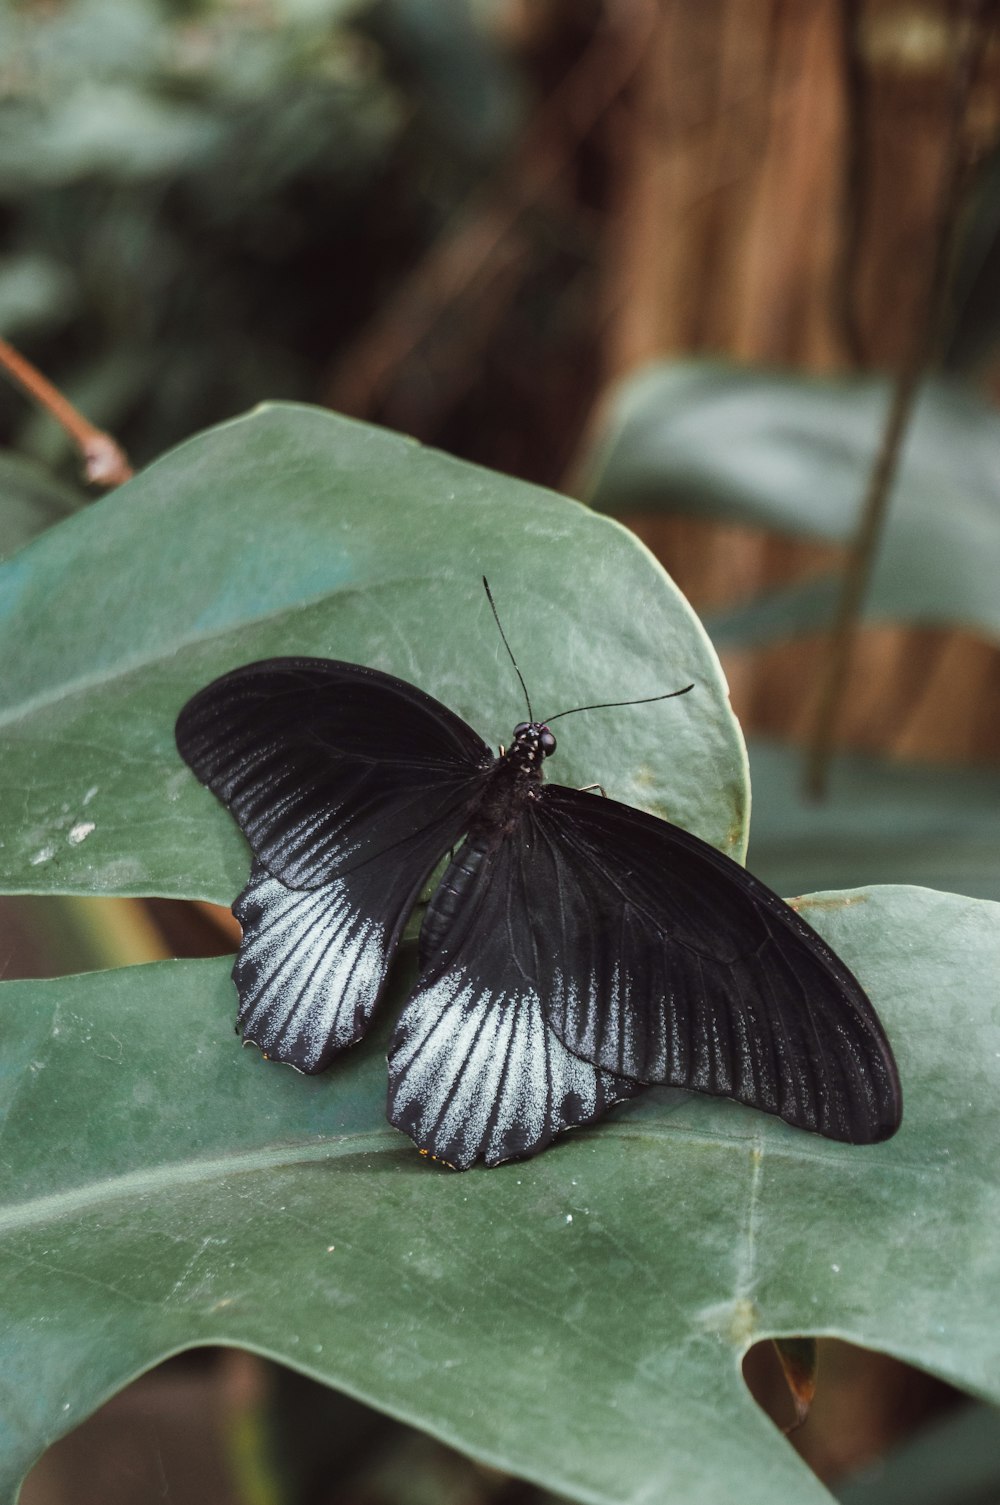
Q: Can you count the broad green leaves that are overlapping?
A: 2